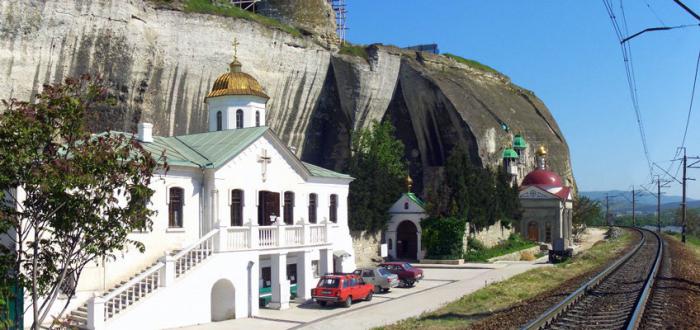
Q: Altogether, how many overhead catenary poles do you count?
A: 4